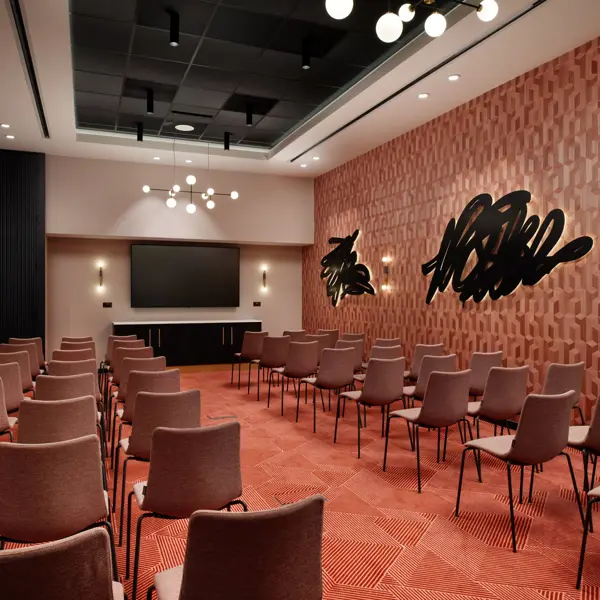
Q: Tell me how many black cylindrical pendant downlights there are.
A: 6